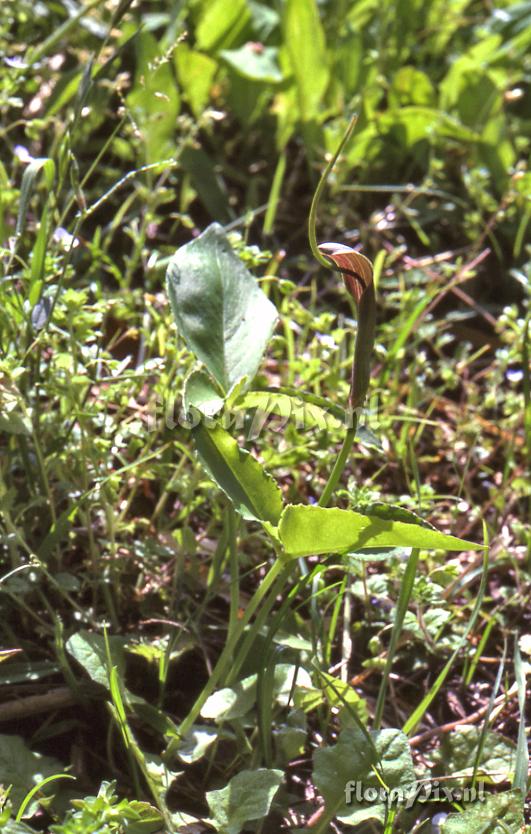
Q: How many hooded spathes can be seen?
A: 1